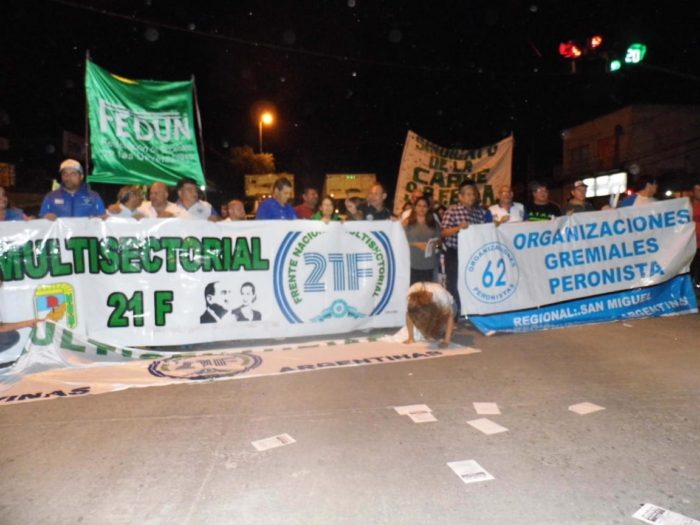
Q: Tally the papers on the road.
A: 8